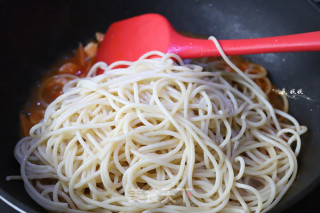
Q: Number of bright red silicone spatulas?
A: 1